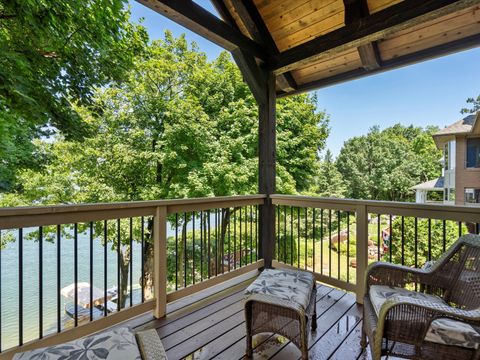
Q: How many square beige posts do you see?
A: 2